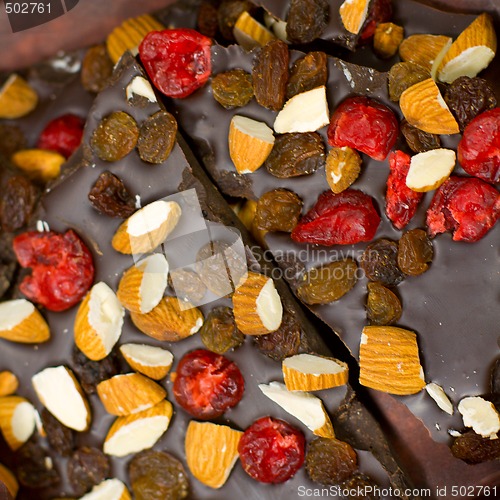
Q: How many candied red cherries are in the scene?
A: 11